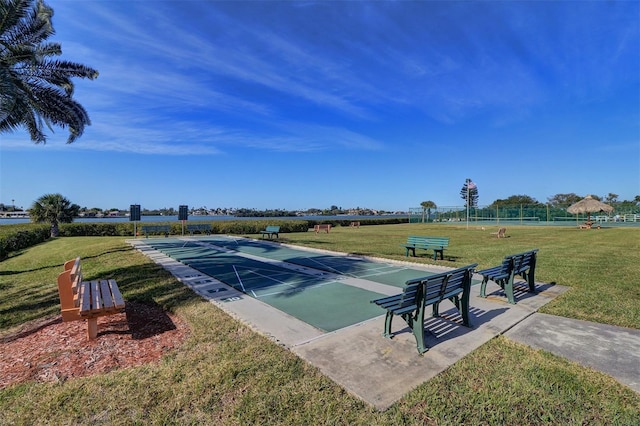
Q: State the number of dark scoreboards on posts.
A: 2